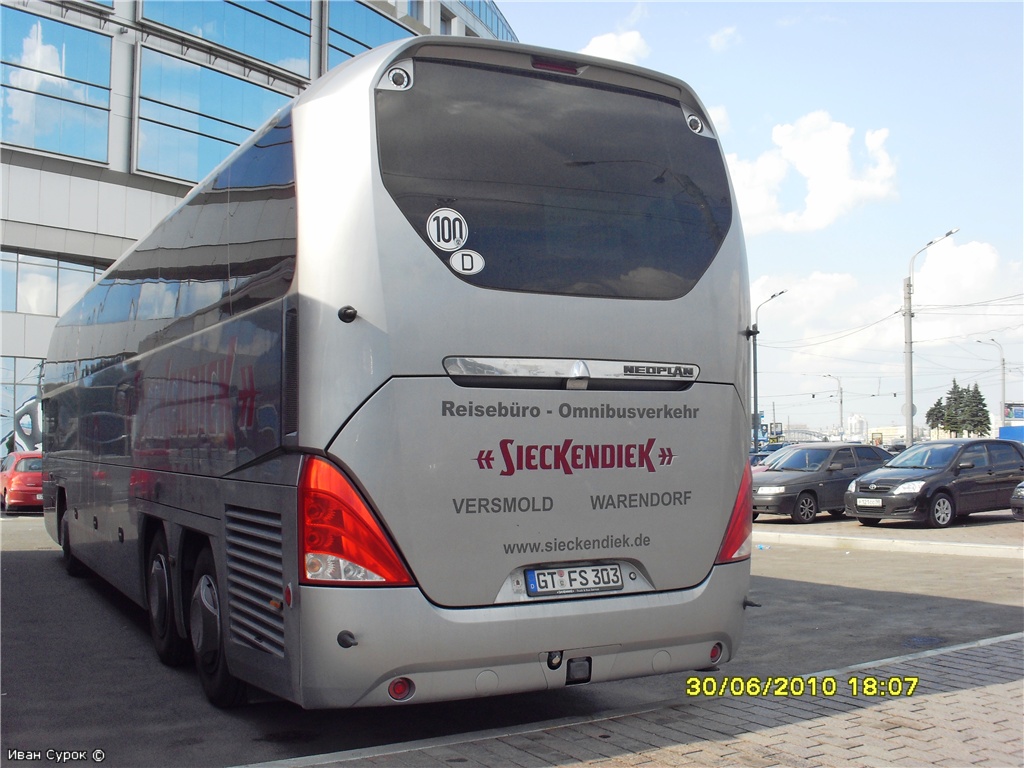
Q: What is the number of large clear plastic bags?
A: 0